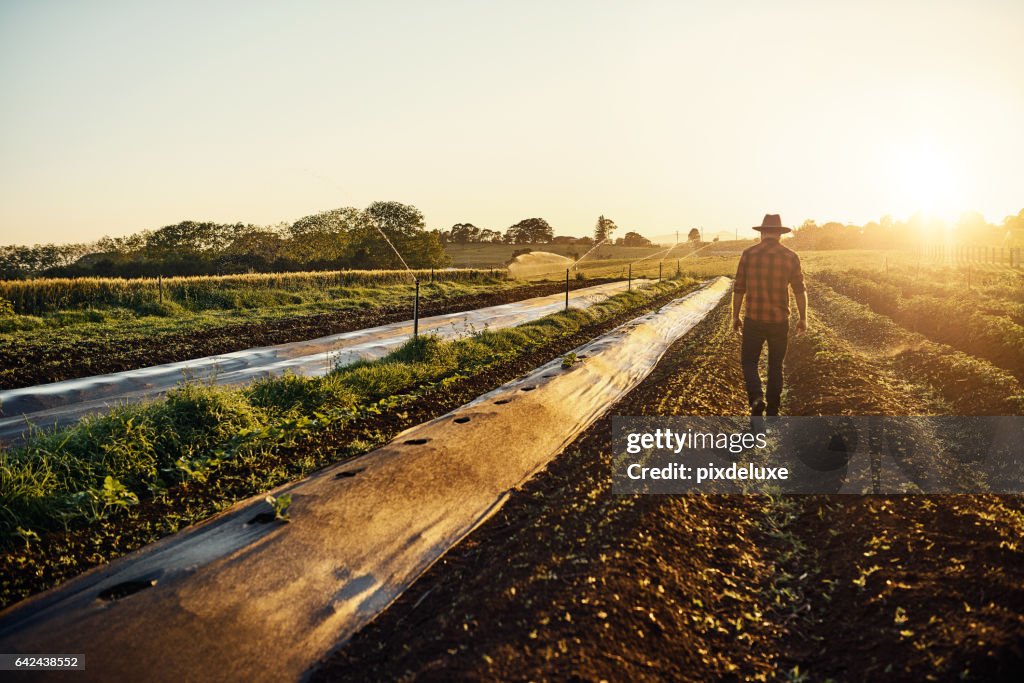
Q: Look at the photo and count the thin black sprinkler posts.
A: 5